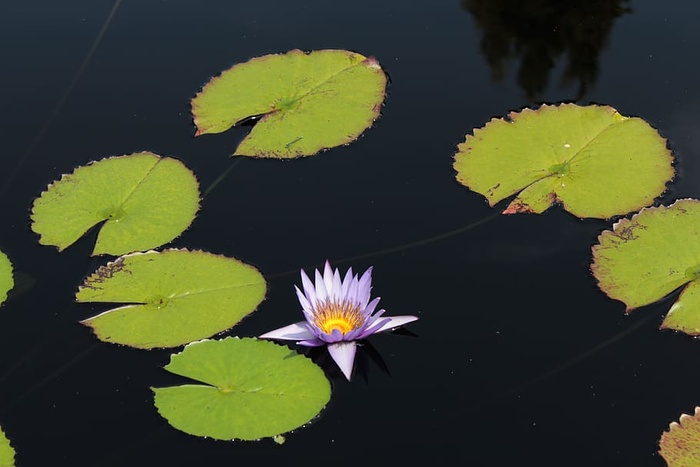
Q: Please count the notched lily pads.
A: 6